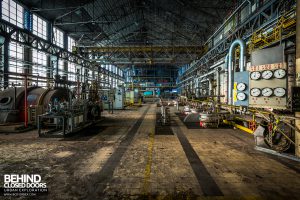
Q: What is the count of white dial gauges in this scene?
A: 8